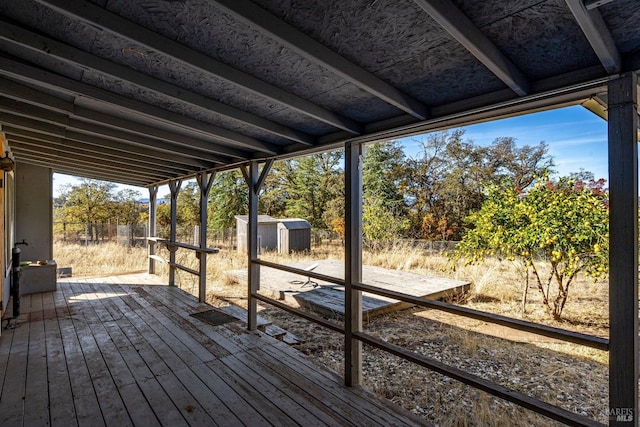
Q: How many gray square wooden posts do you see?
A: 6